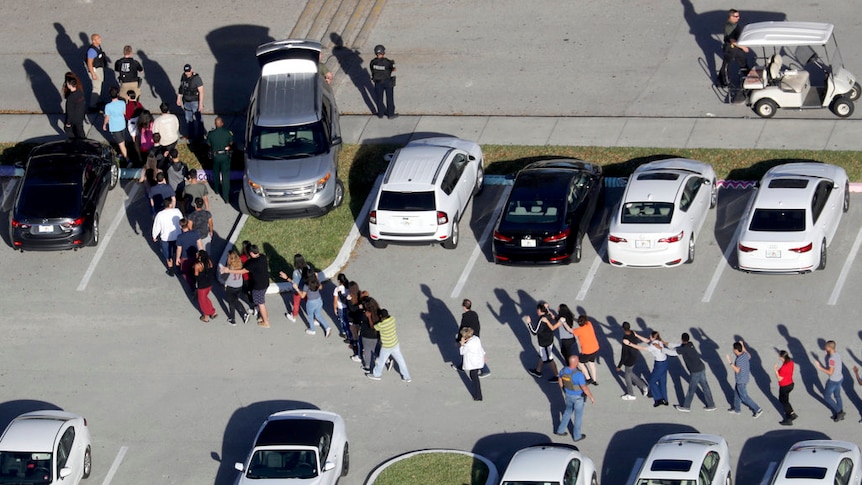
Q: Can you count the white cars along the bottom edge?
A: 5